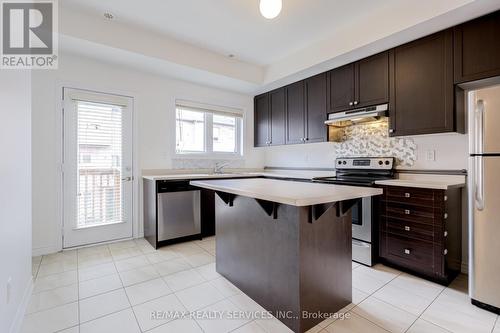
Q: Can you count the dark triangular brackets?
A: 4